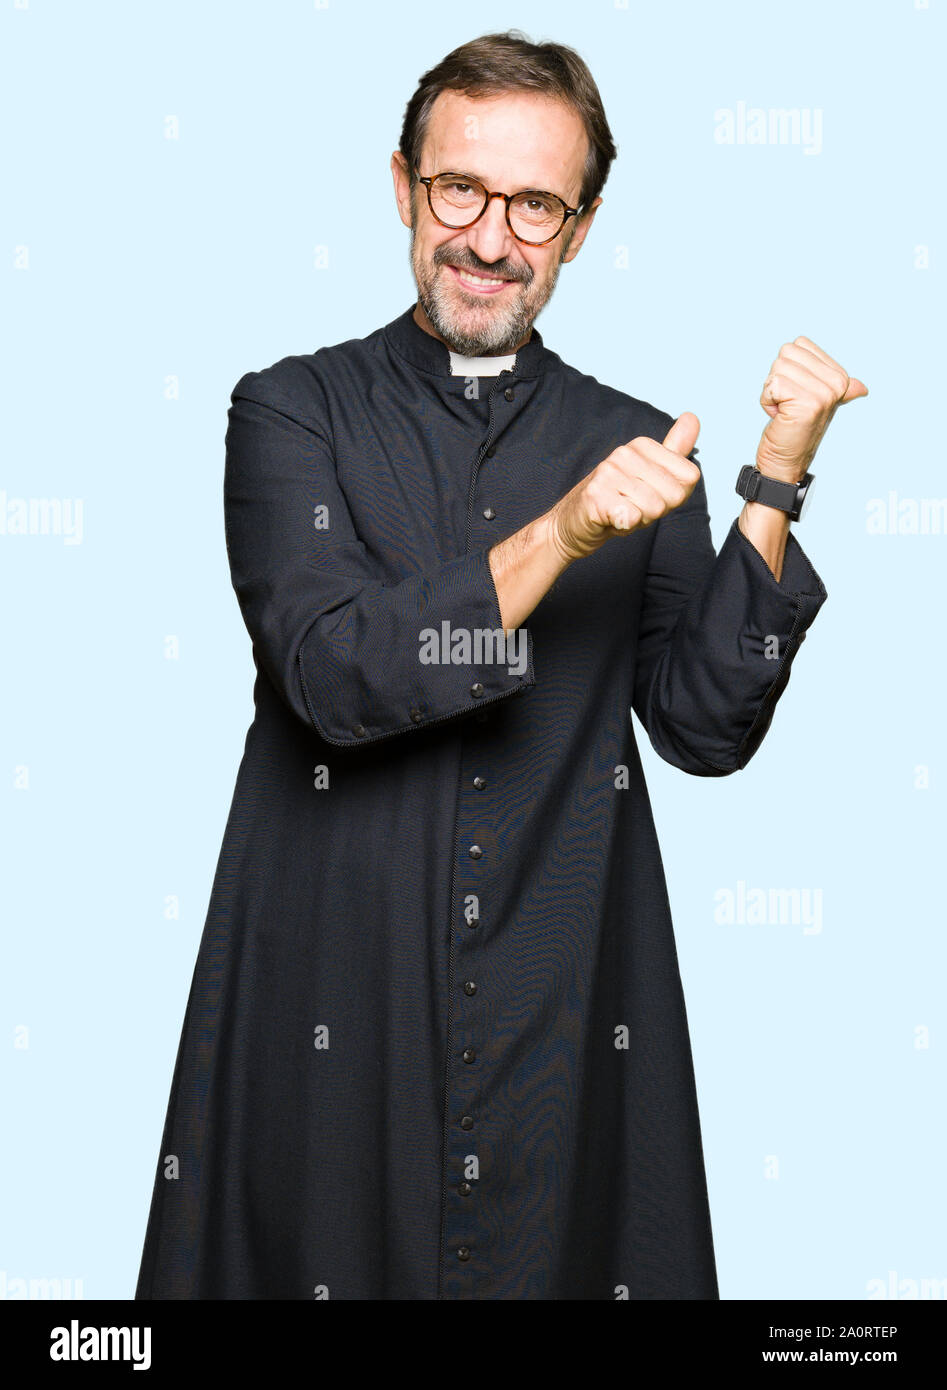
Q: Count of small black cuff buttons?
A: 3